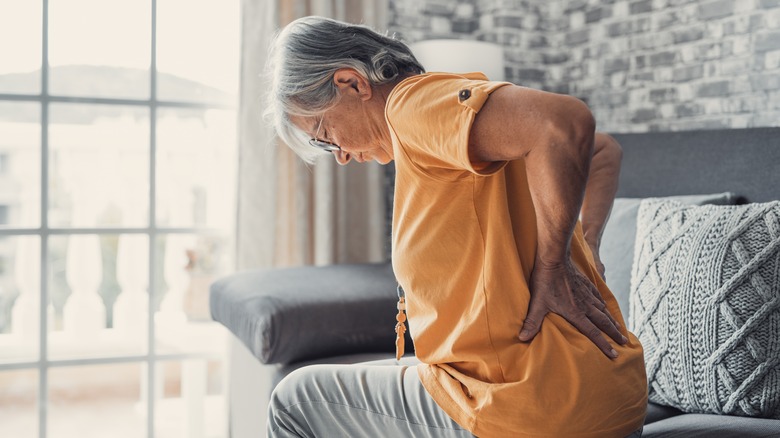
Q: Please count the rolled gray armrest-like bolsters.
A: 1